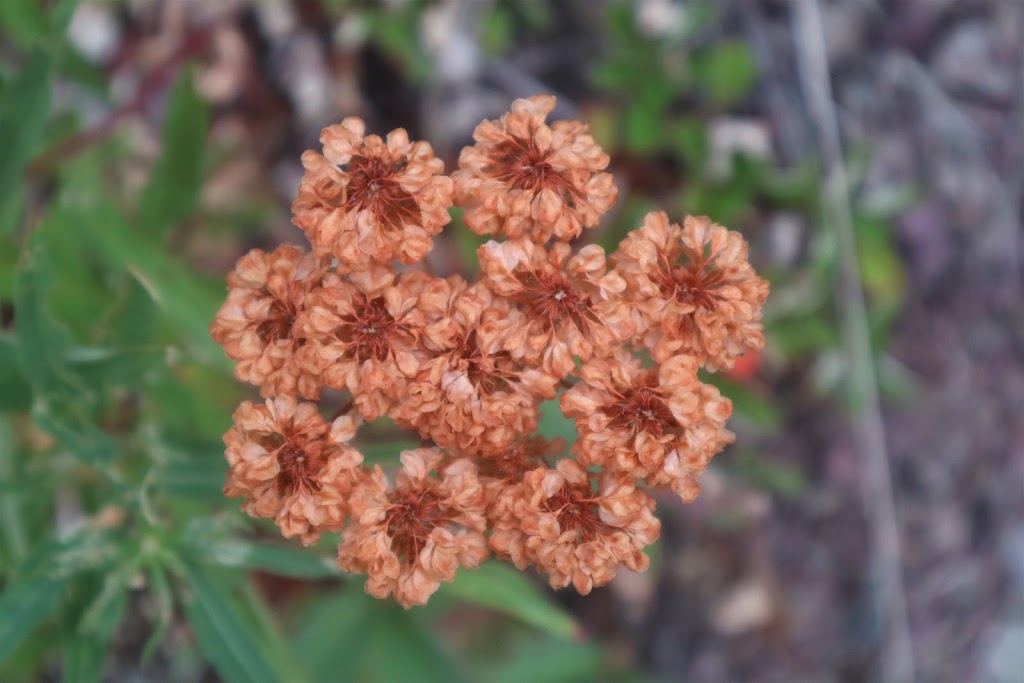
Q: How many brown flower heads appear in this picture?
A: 11